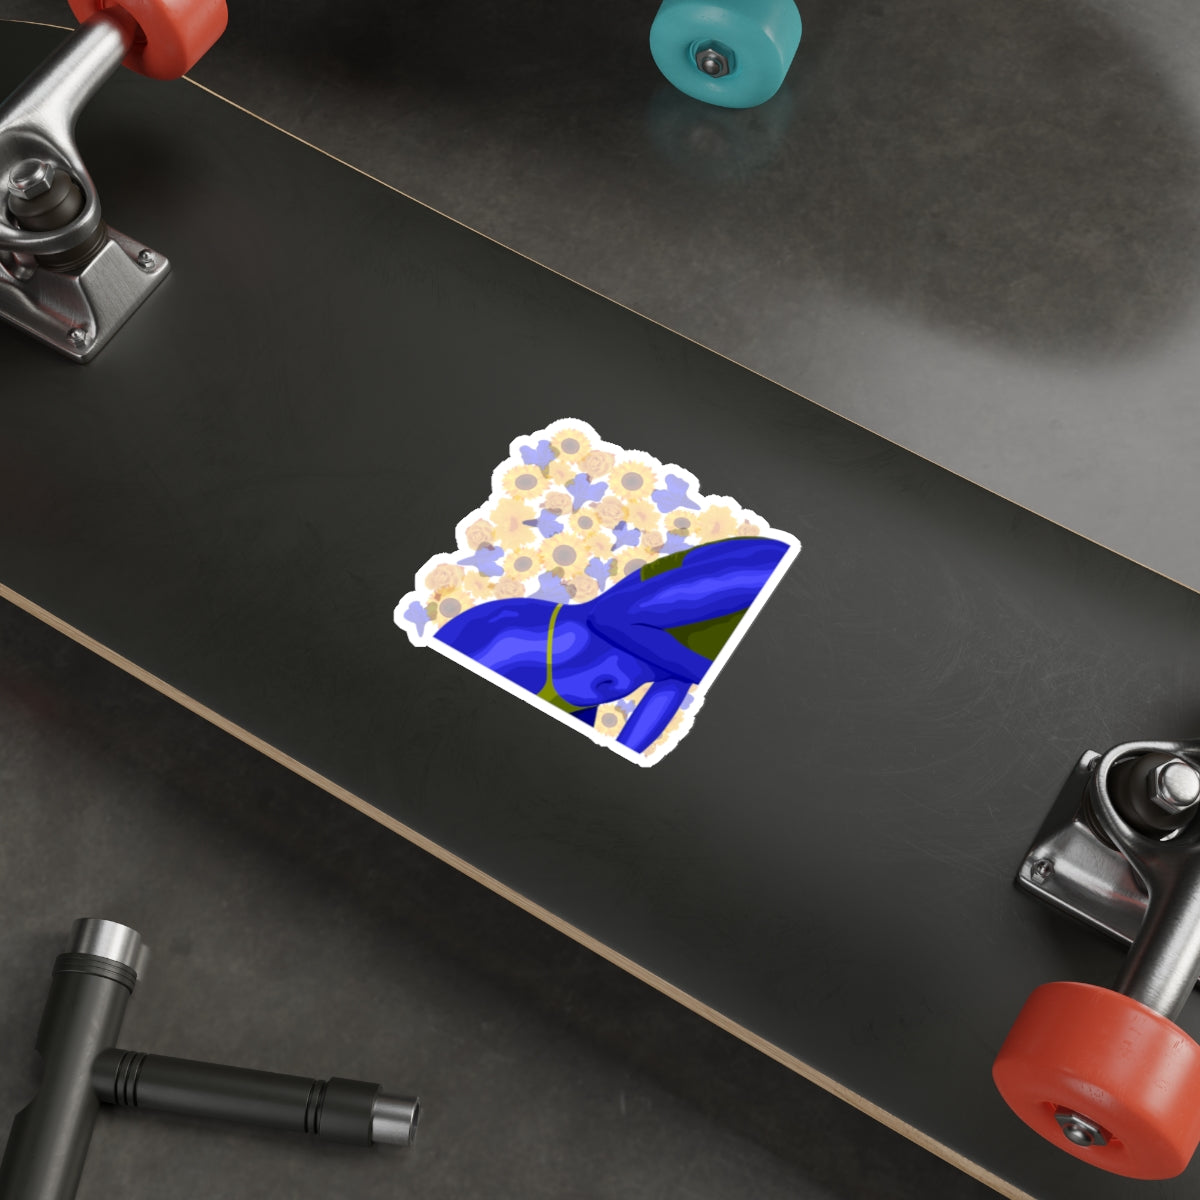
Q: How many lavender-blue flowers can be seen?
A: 12